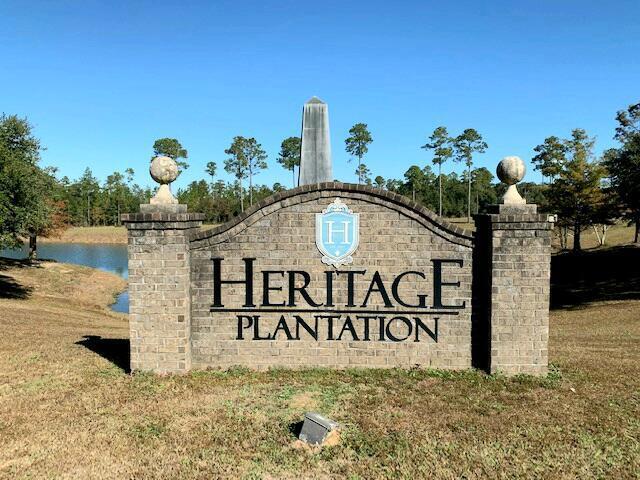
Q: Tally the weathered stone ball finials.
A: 2